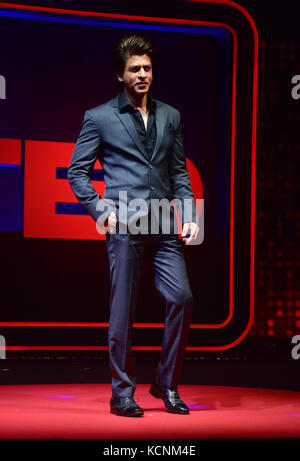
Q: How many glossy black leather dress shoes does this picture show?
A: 2